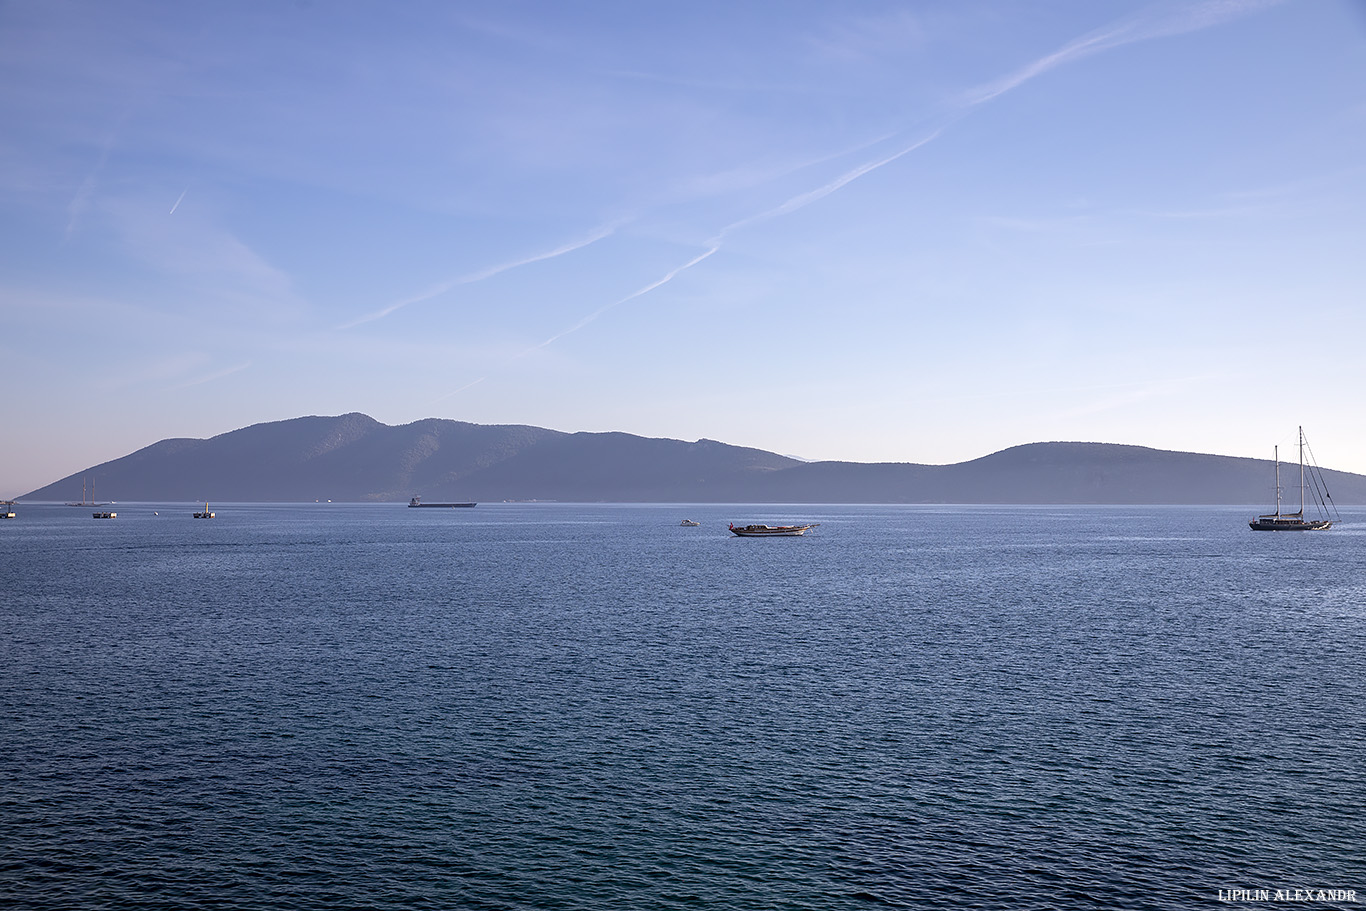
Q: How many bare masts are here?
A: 4